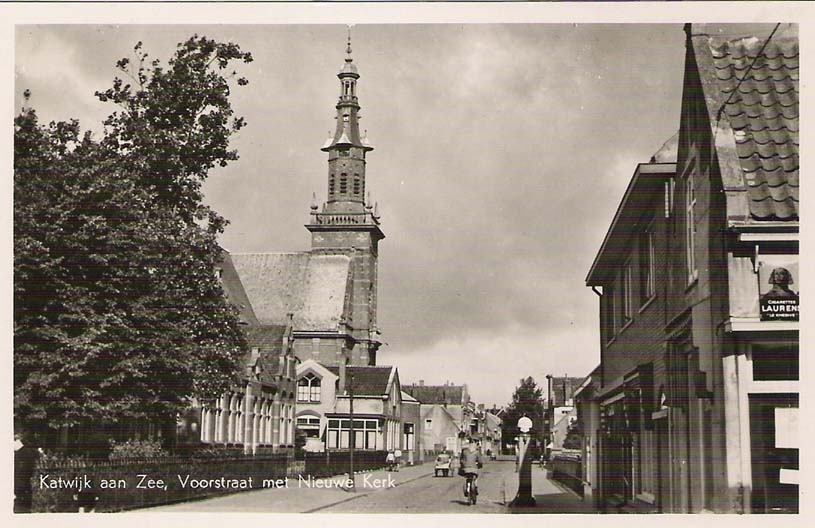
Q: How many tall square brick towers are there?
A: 1